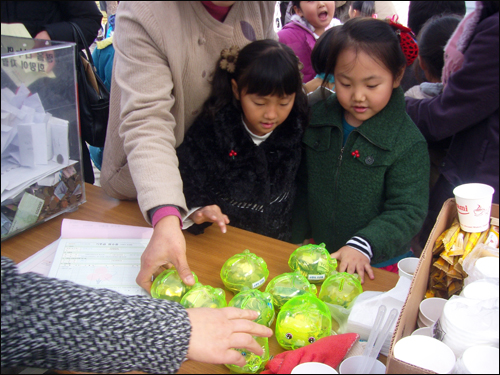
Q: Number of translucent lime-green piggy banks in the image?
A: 9